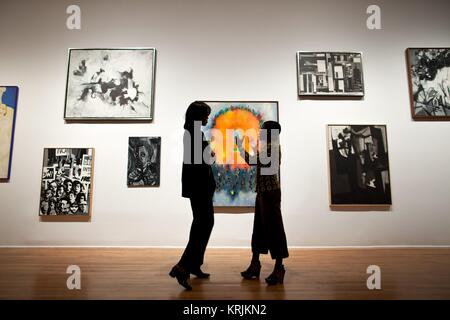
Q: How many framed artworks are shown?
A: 8